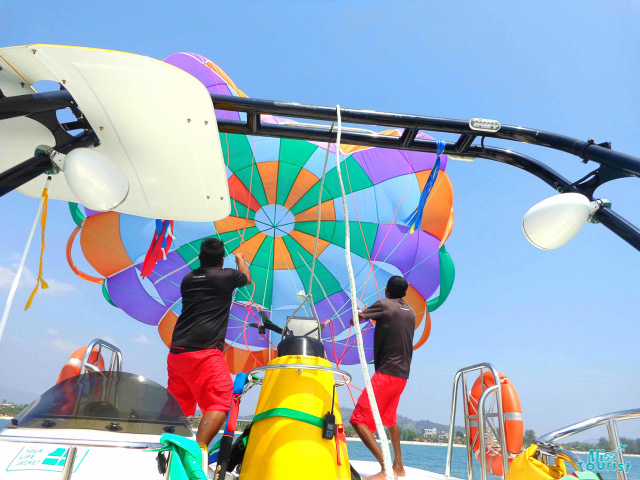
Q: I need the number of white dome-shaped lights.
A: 2